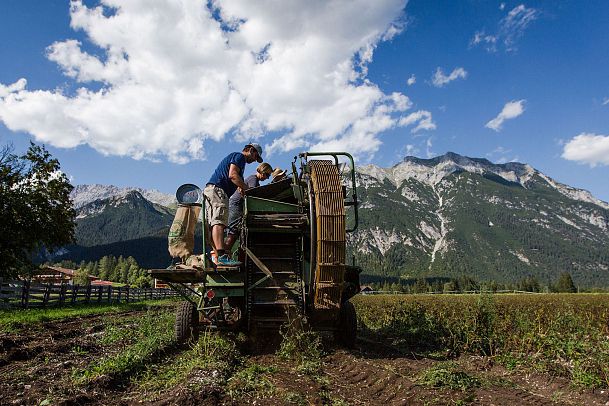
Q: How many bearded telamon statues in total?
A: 0